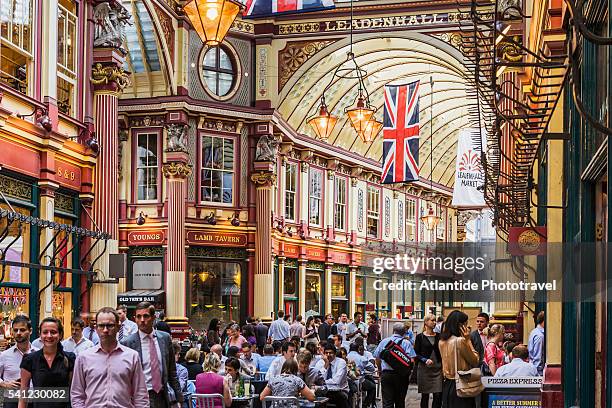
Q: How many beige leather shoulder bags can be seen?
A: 1